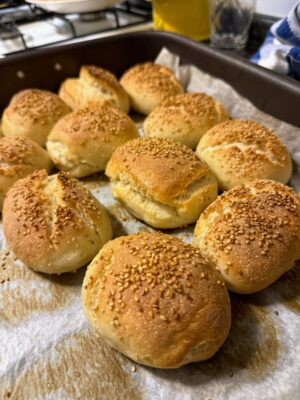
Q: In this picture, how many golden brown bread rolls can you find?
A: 11